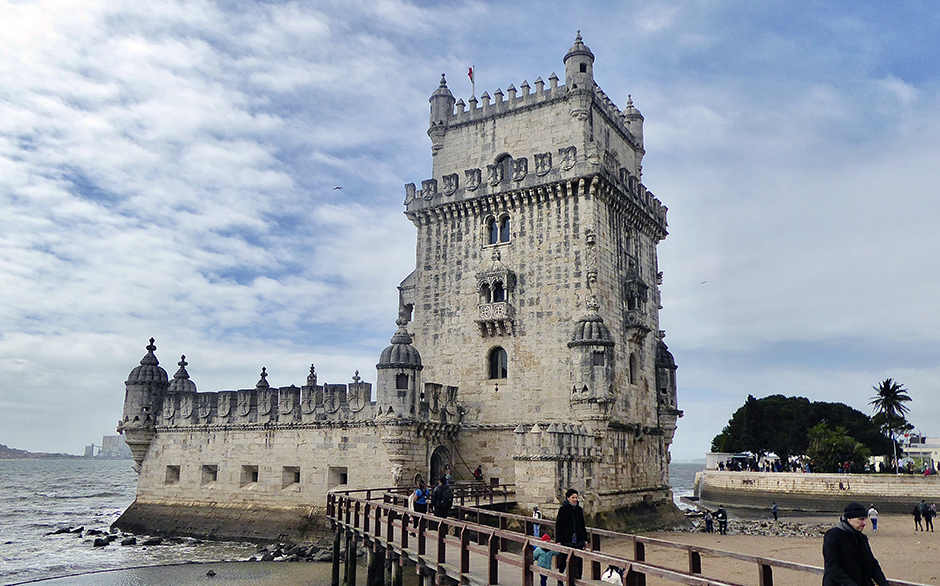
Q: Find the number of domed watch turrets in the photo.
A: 8